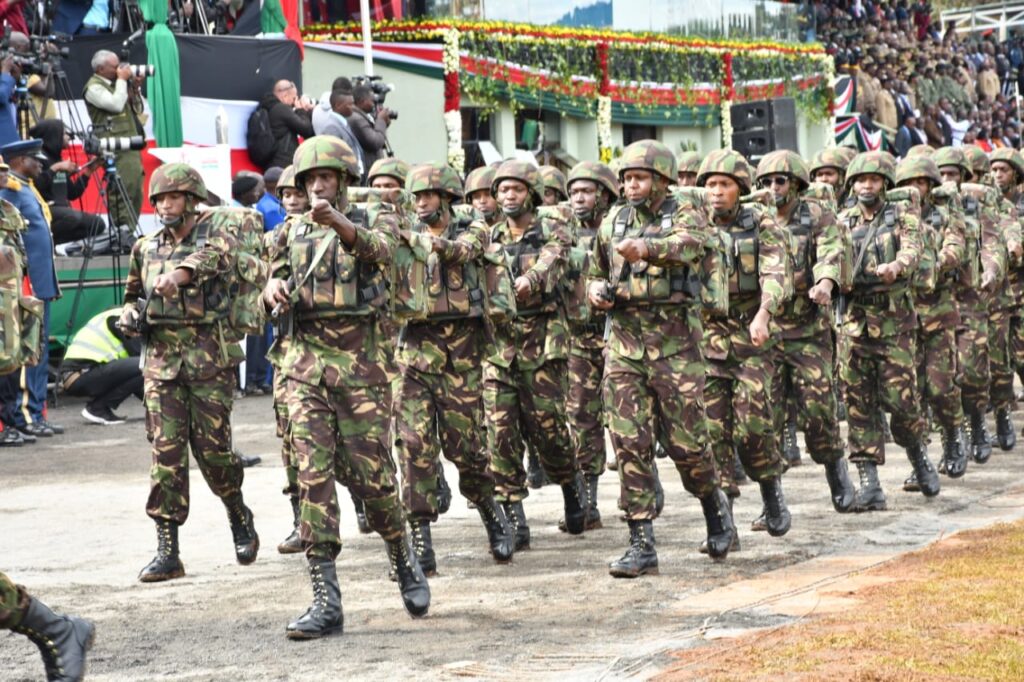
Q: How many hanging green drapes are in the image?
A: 2